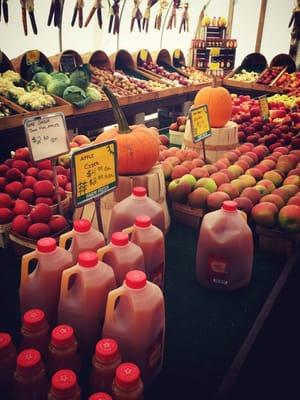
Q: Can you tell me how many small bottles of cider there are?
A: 8